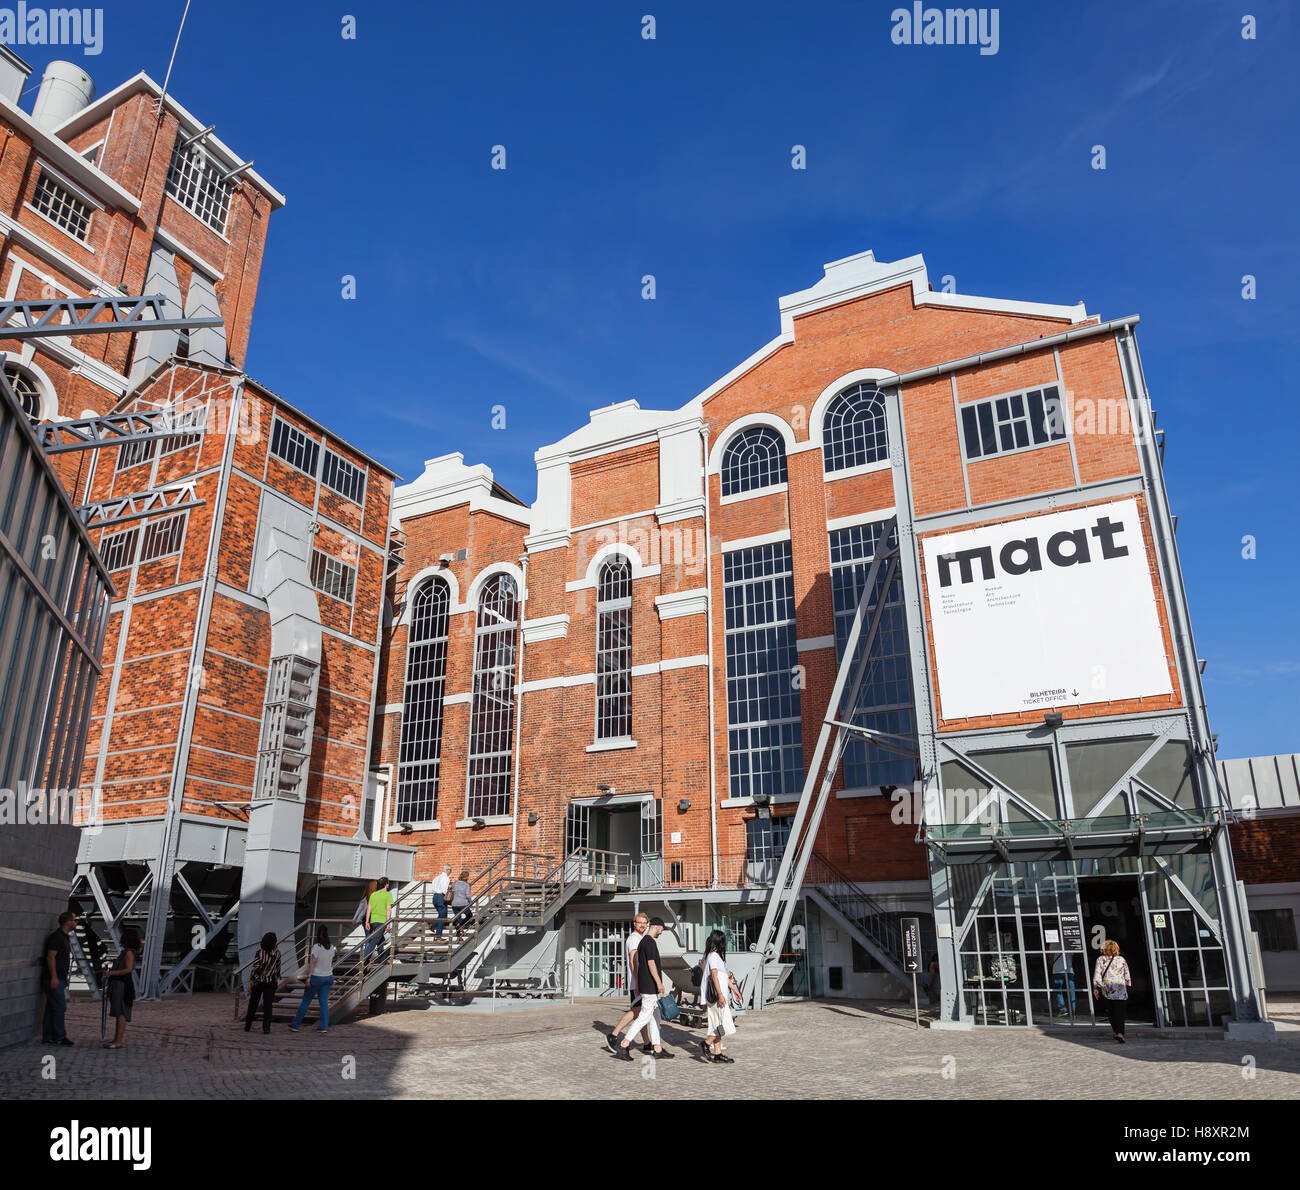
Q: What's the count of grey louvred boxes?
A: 3